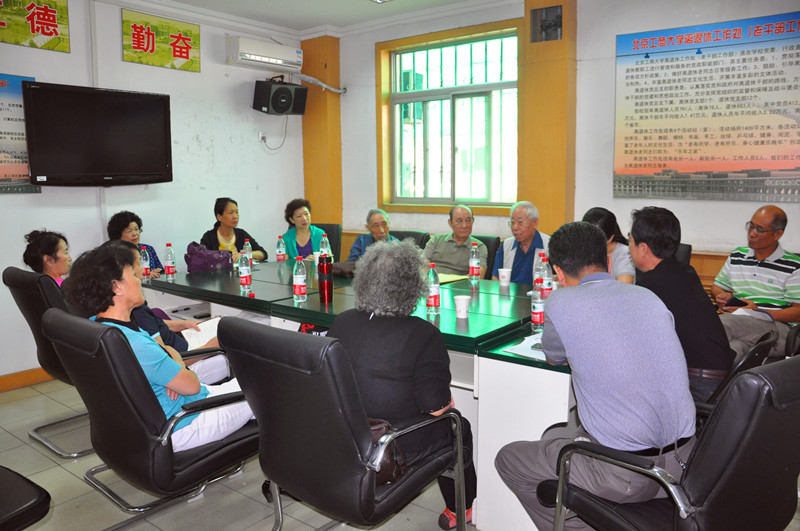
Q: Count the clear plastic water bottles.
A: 12